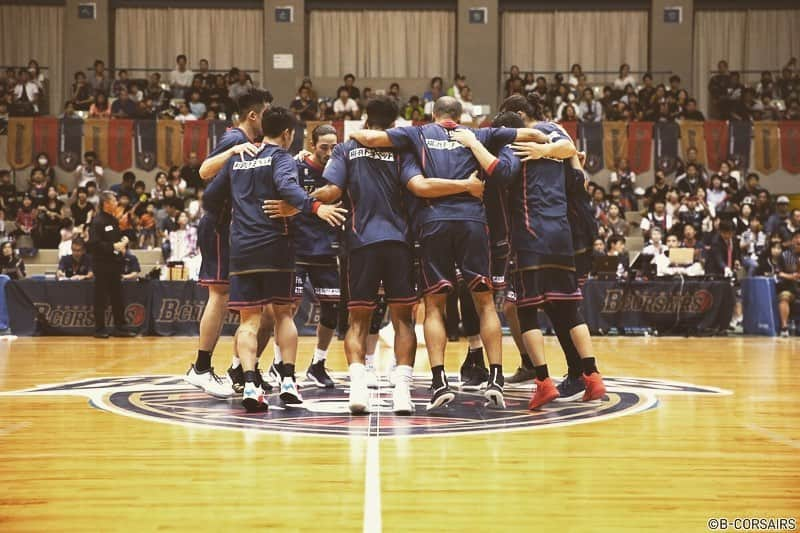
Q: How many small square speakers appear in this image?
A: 4